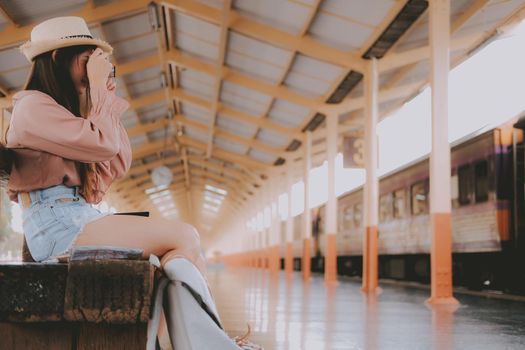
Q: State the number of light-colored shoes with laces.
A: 1